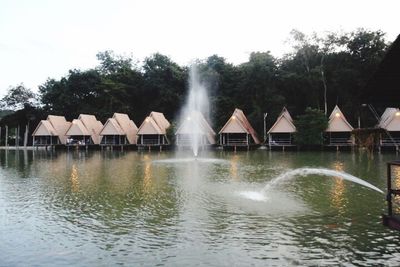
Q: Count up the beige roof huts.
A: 9